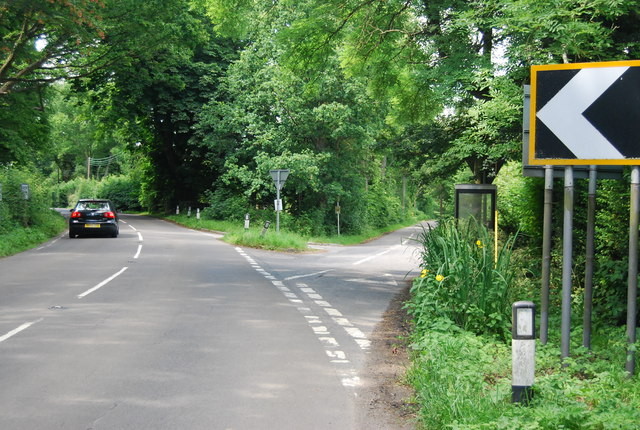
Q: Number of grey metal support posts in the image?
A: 4